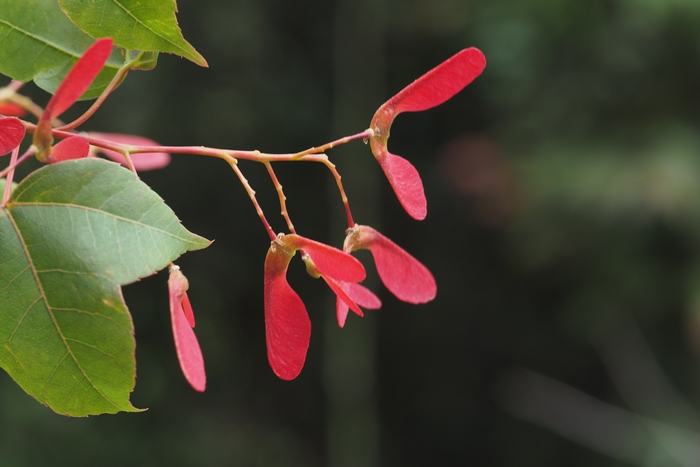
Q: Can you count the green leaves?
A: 3